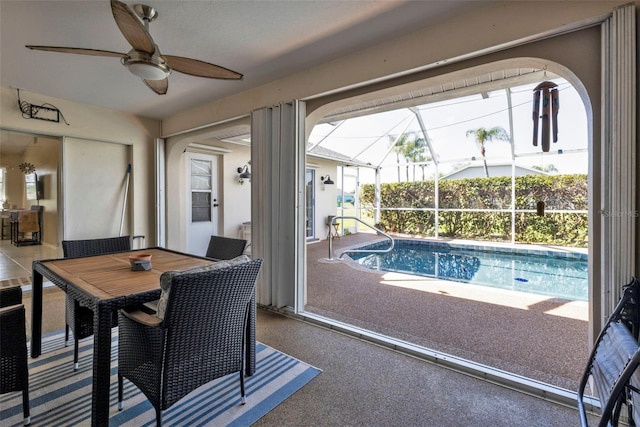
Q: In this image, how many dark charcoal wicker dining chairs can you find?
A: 4